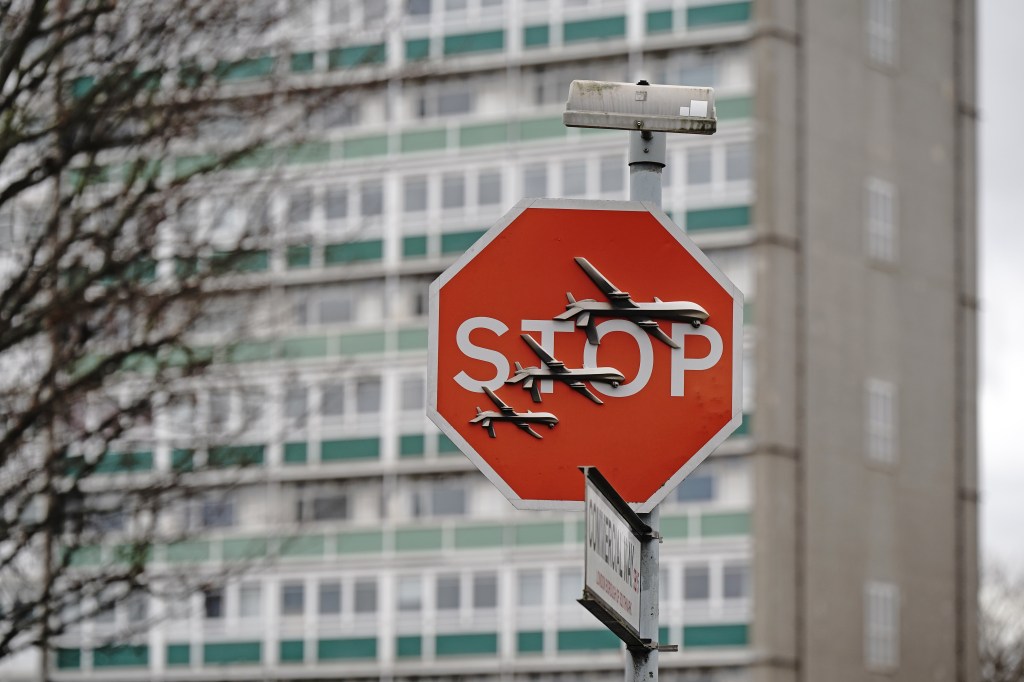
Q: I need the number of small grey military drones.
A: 3